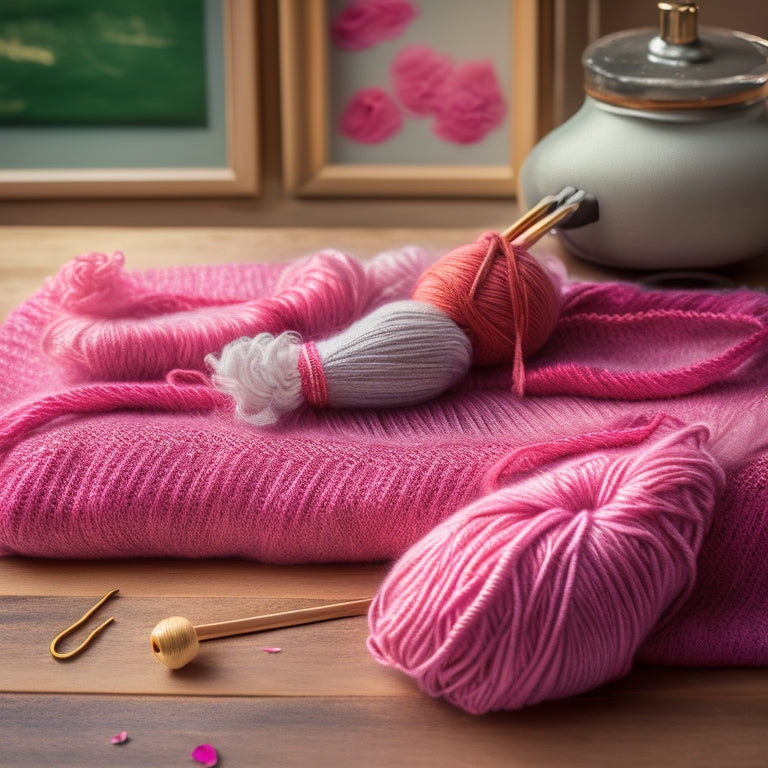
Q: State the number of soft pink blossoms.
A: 4